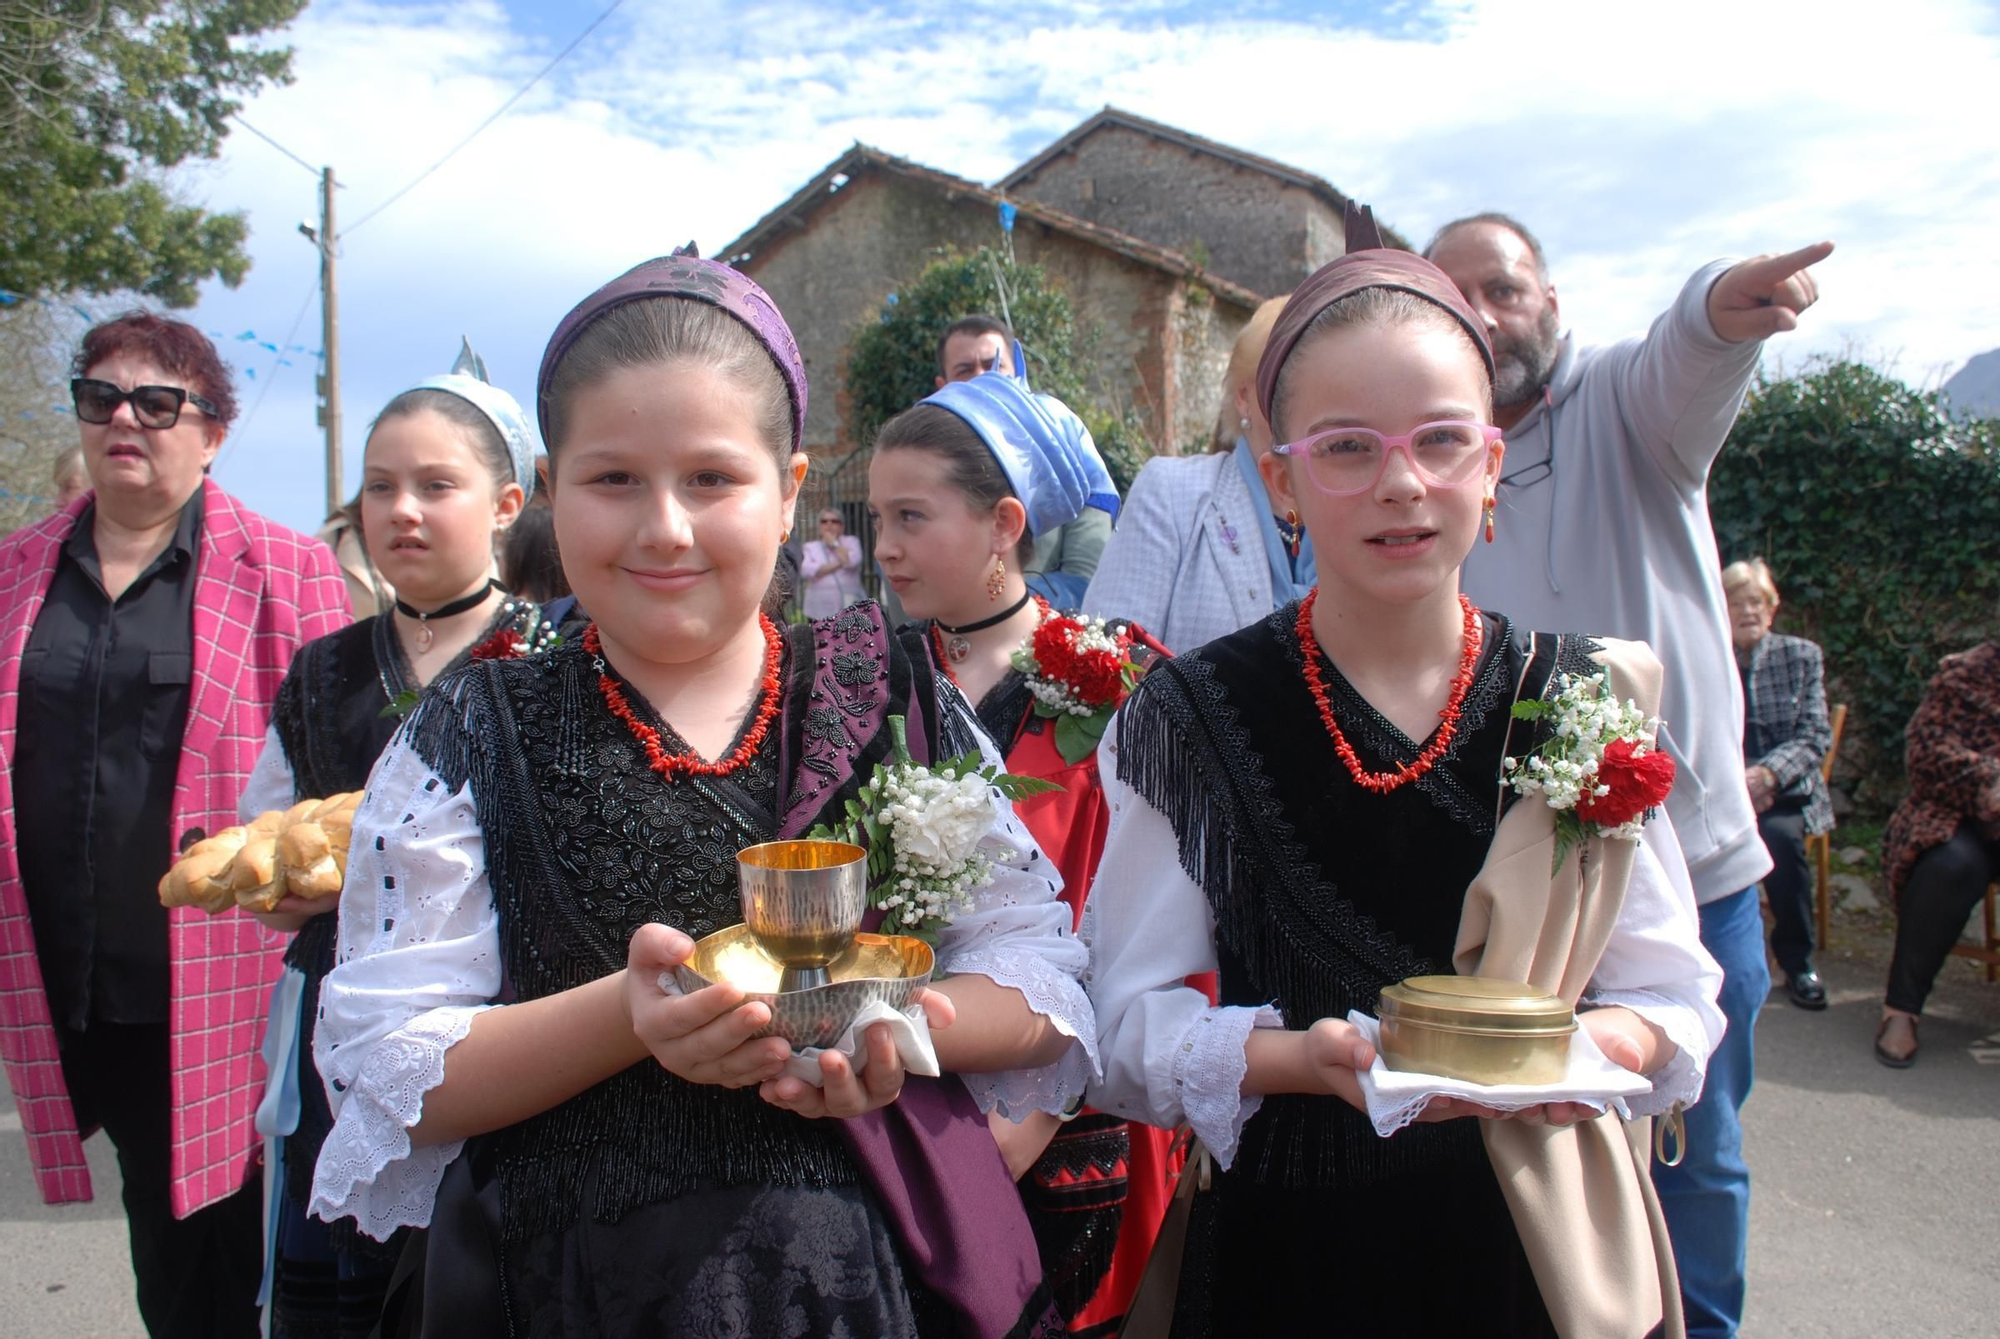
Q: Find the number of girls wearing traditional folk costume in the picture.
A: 4